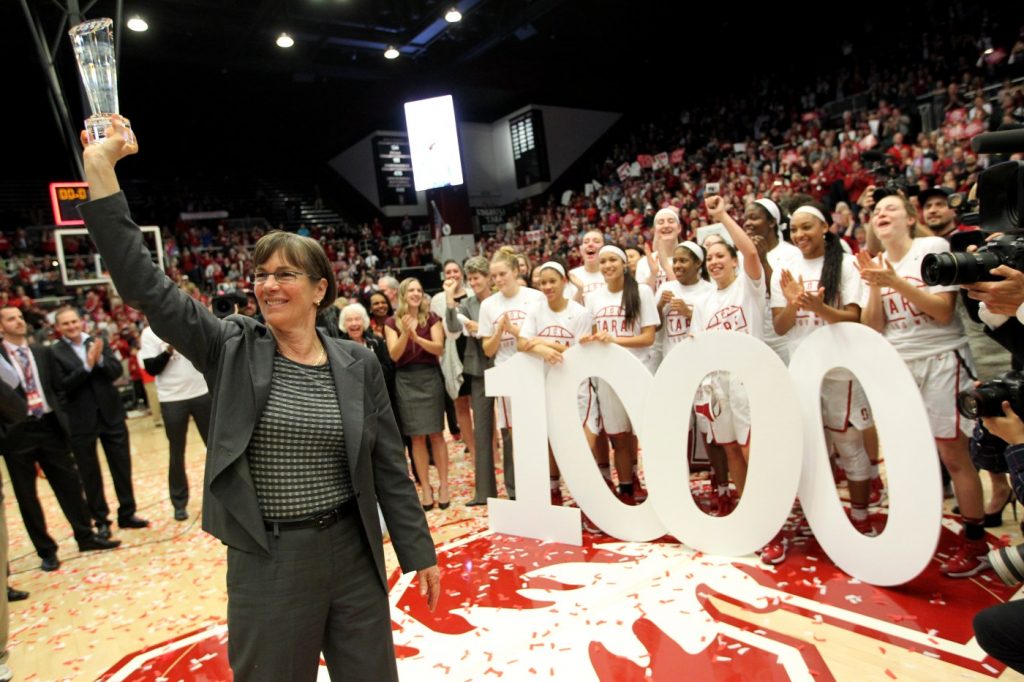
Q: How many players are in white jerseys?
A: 10